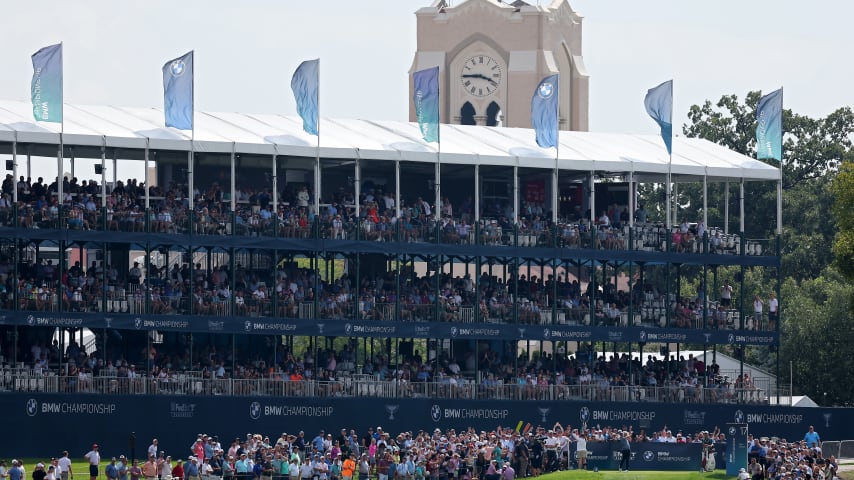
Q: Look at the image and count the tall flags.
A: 7